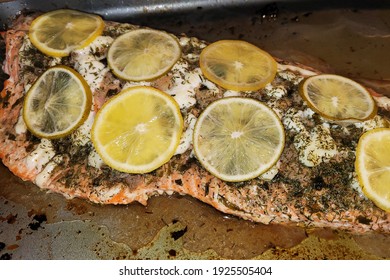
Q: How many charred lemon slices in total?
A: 0